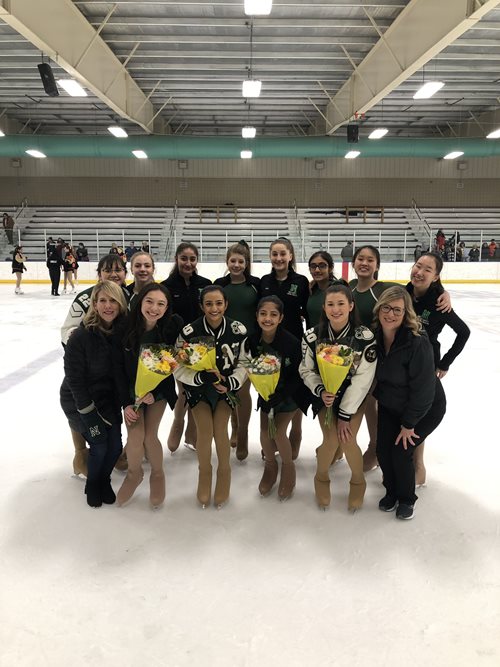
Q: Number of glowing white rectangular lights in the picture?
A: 14